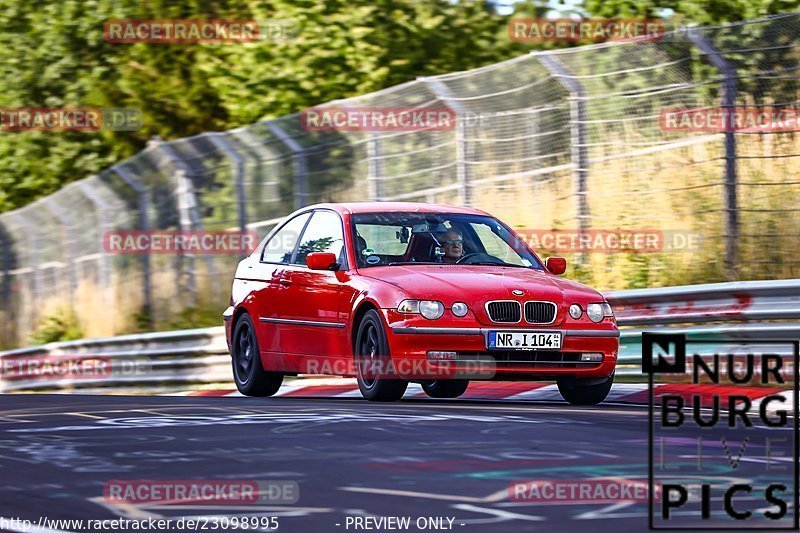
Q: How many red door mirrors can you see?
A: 2